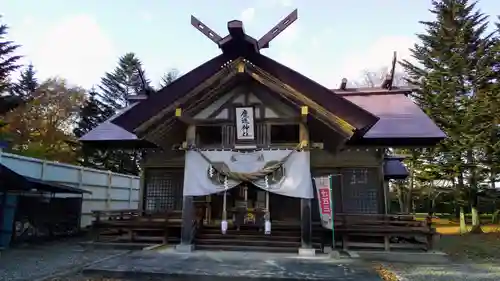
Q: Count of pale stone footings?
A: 2